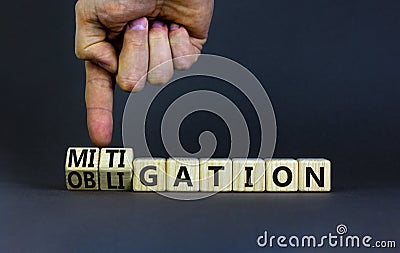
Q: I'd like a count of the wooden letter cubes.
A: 8